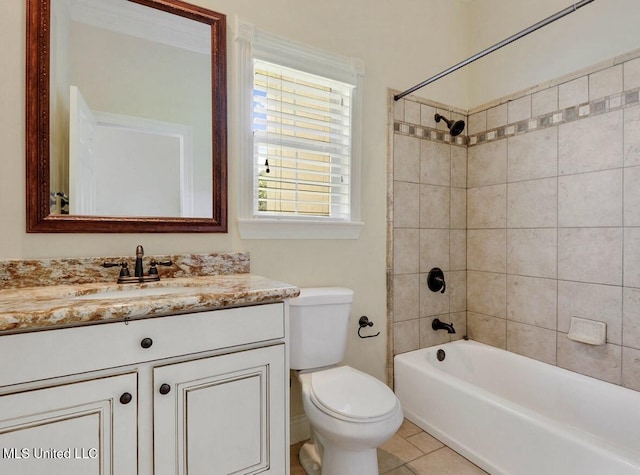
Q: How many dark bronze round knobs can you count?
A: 3